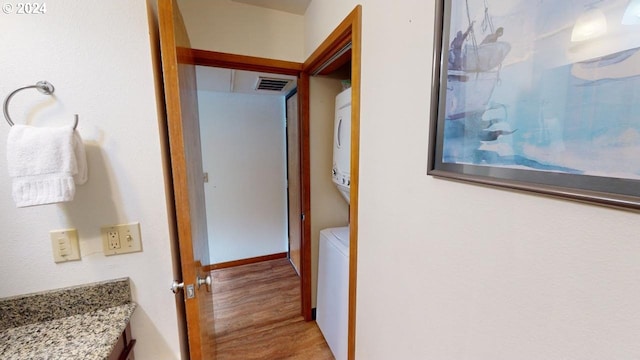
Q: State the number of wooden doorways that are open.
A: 2